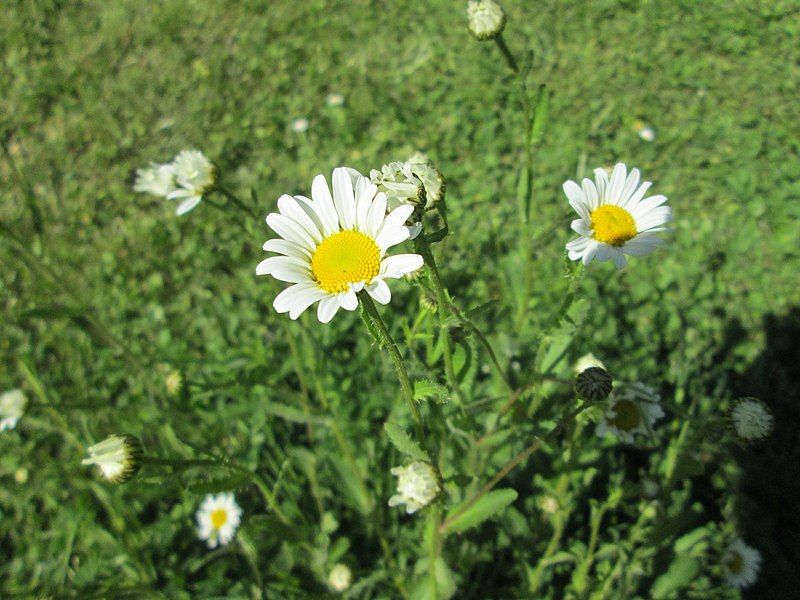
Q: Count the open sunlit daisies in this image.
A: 3